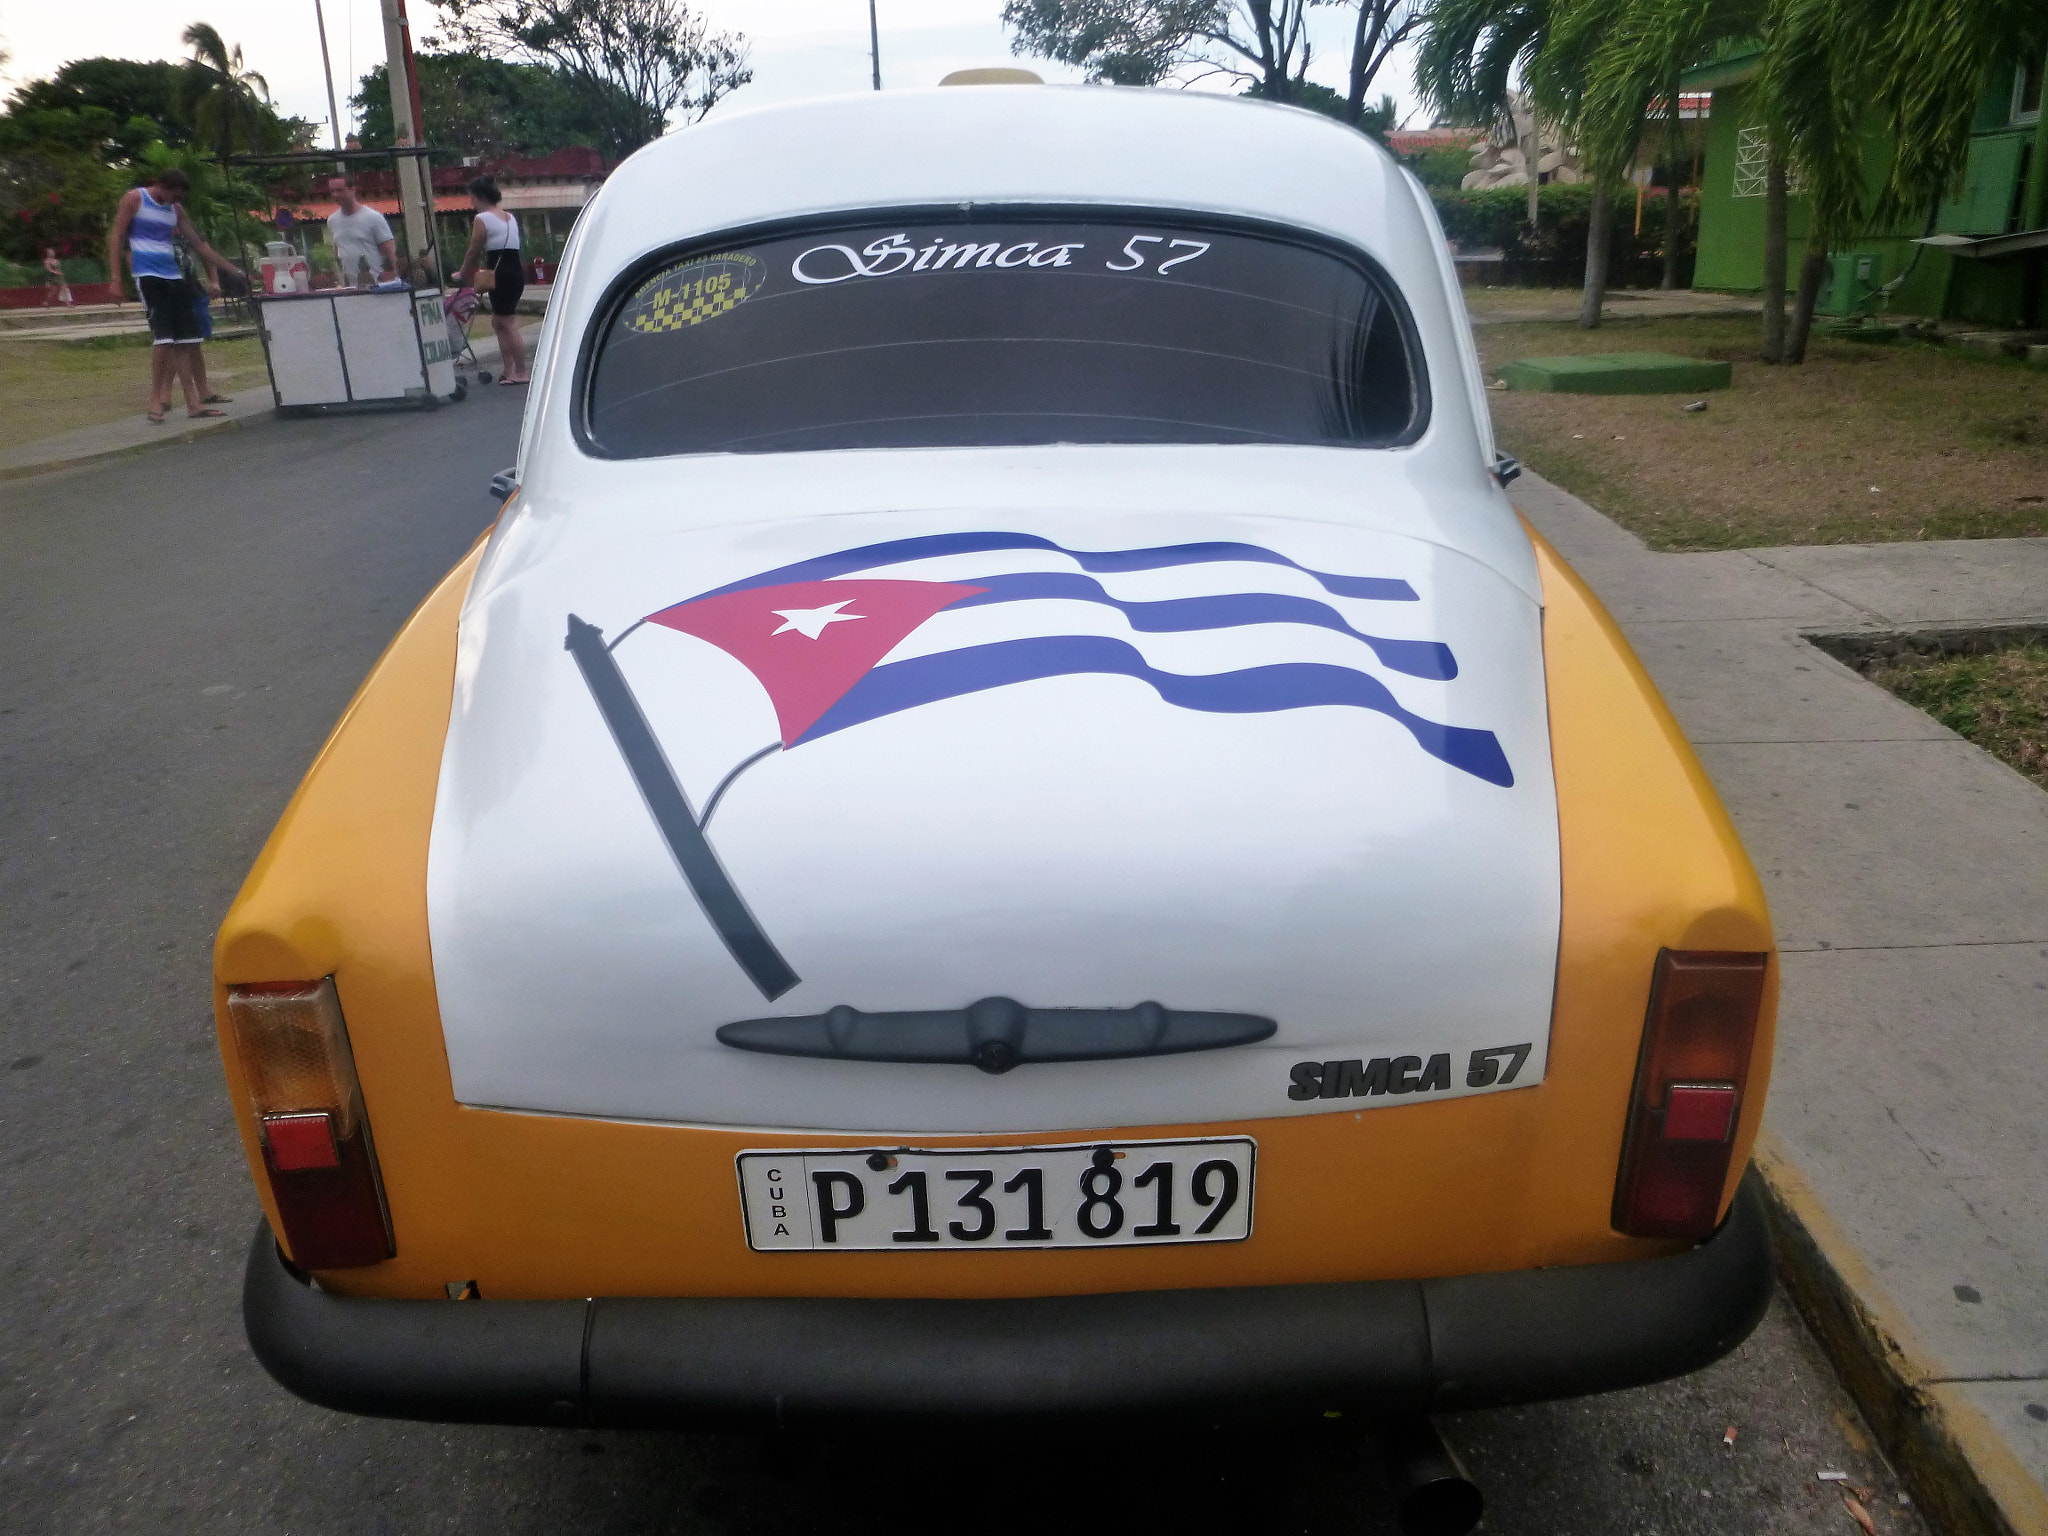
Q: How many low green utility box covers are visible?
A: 1